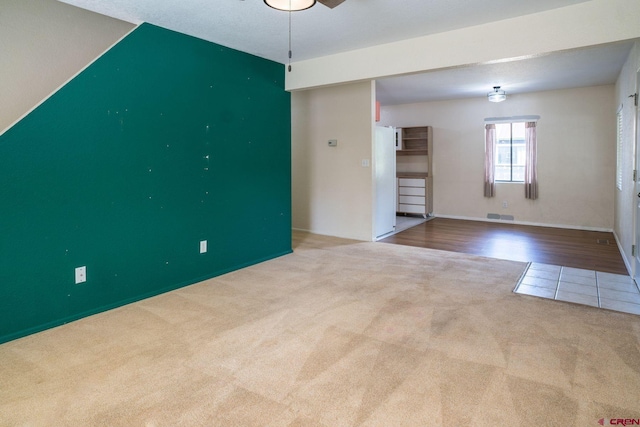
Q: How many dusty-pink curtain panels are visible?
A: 2